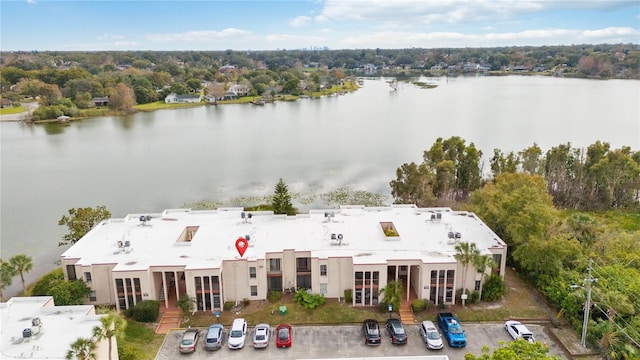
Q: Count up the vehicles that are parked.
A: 10